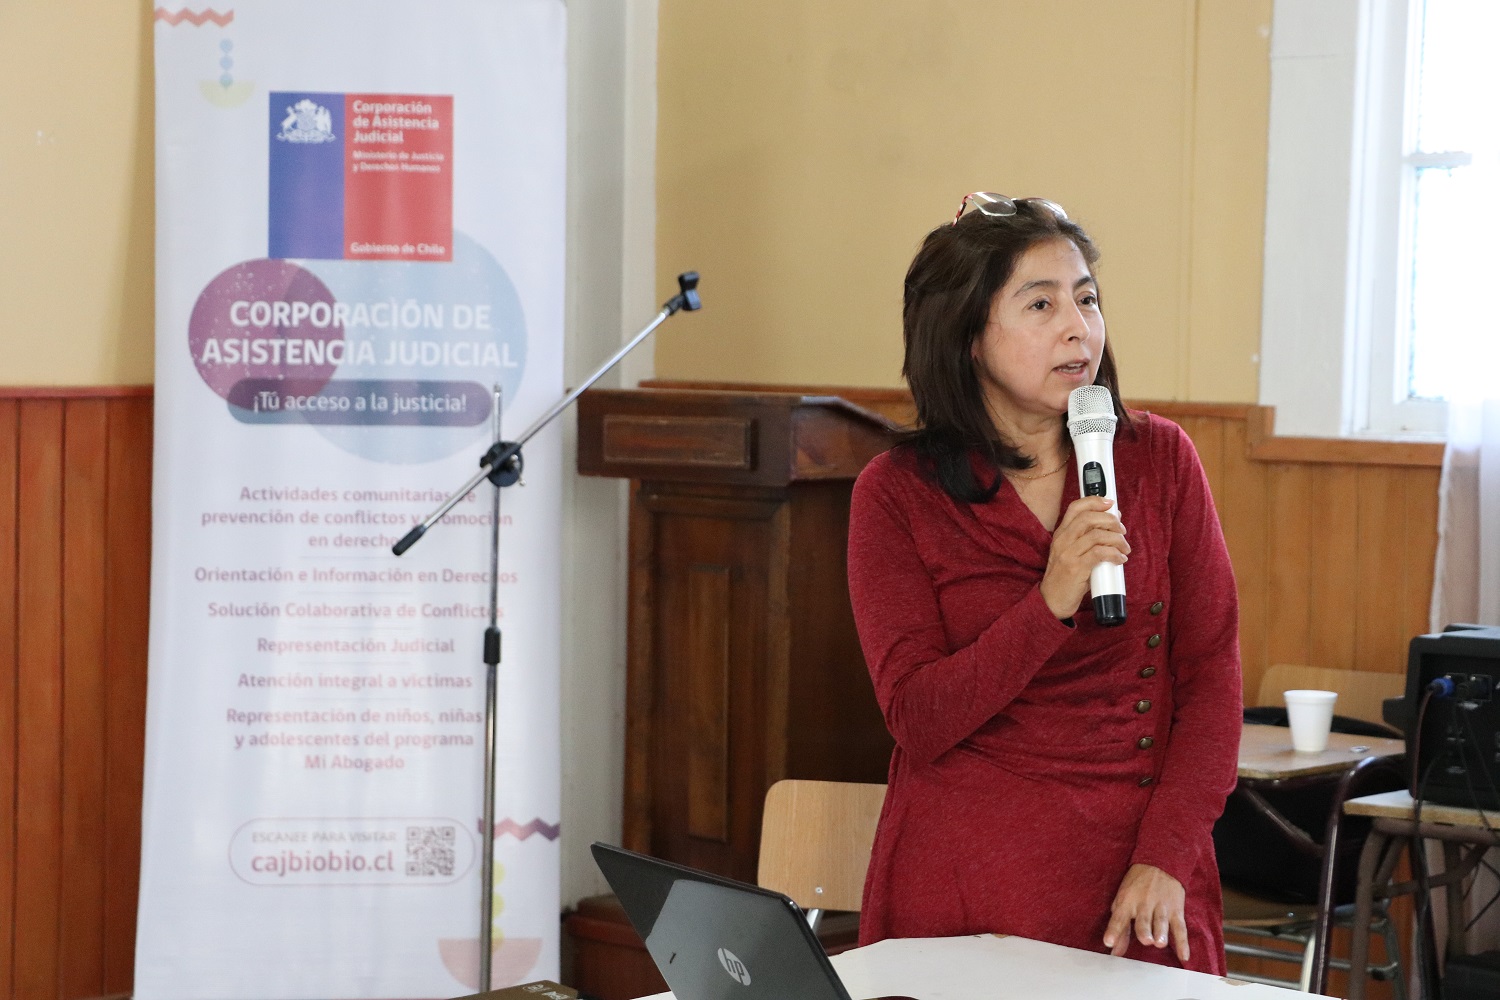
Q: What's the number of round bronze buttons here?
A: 6